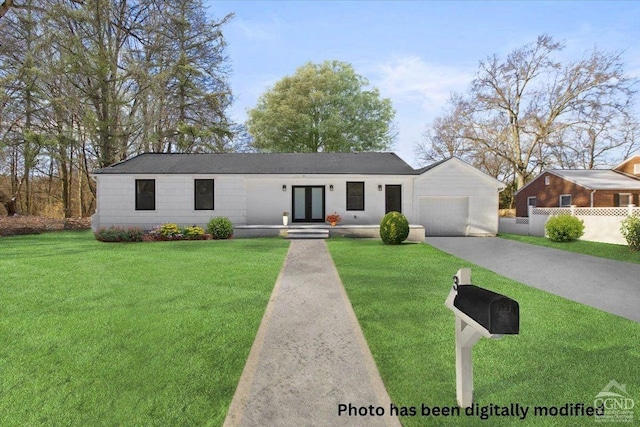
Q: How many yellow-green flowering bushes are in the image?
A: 2